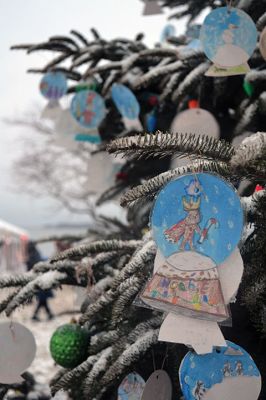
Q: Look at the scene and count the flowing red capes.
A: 1